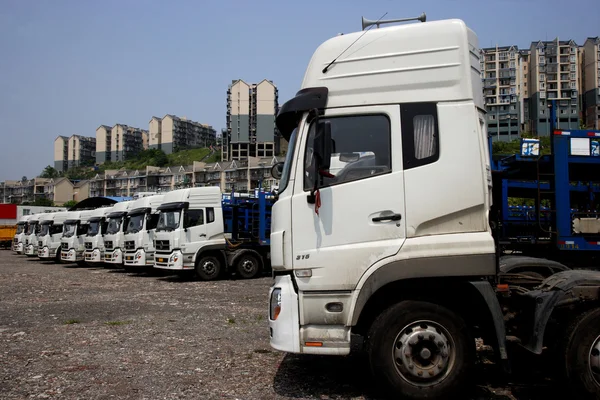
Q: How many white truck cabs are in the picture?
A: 9